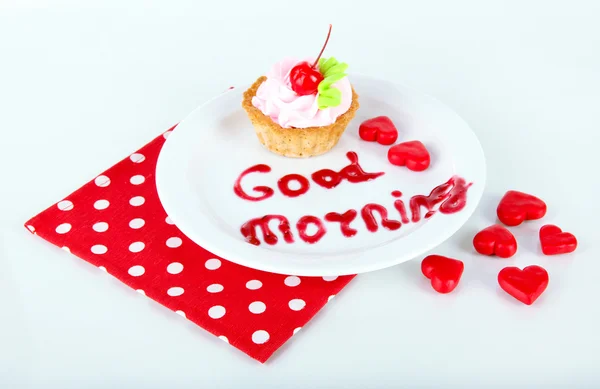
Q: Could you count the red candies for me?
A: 7